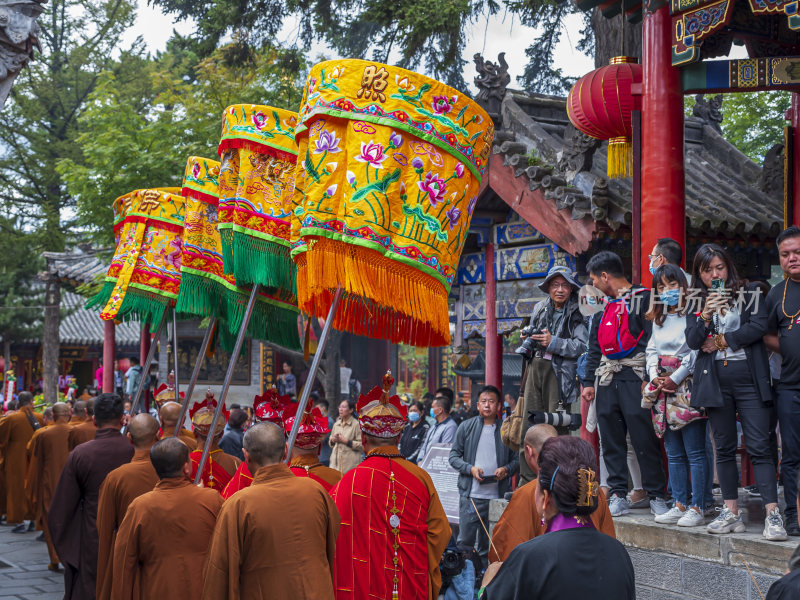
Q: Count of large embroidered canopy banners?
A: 4